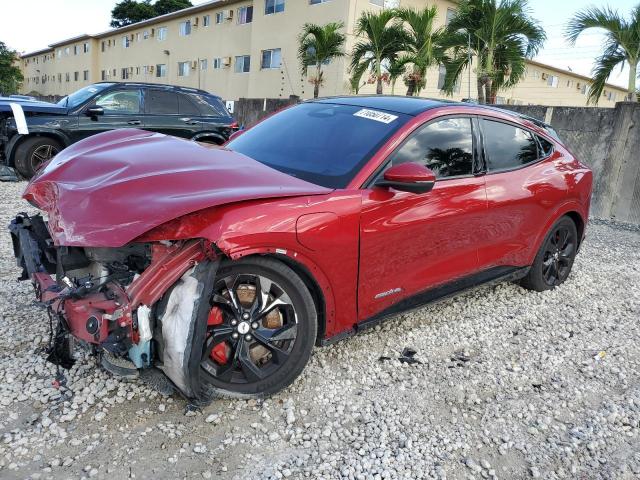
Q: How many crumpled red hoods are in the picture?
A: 1